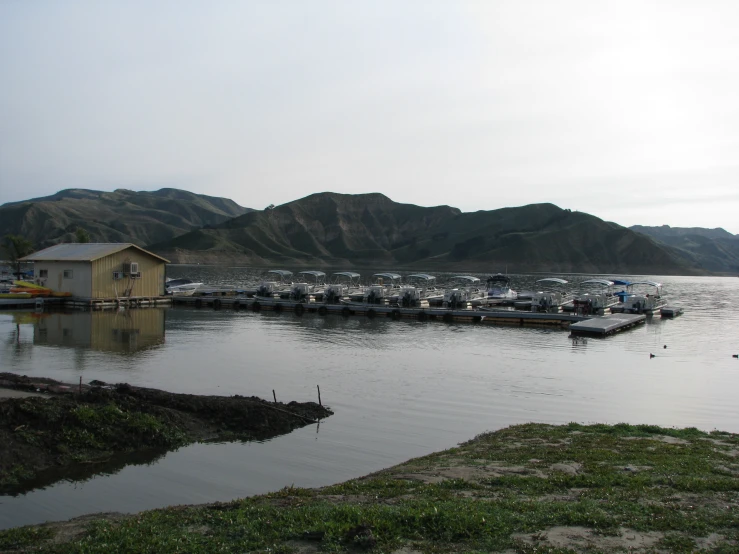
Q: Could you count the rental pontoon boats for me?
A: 9